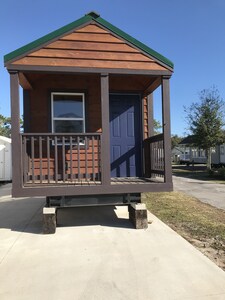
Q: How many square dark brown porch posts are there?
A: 3